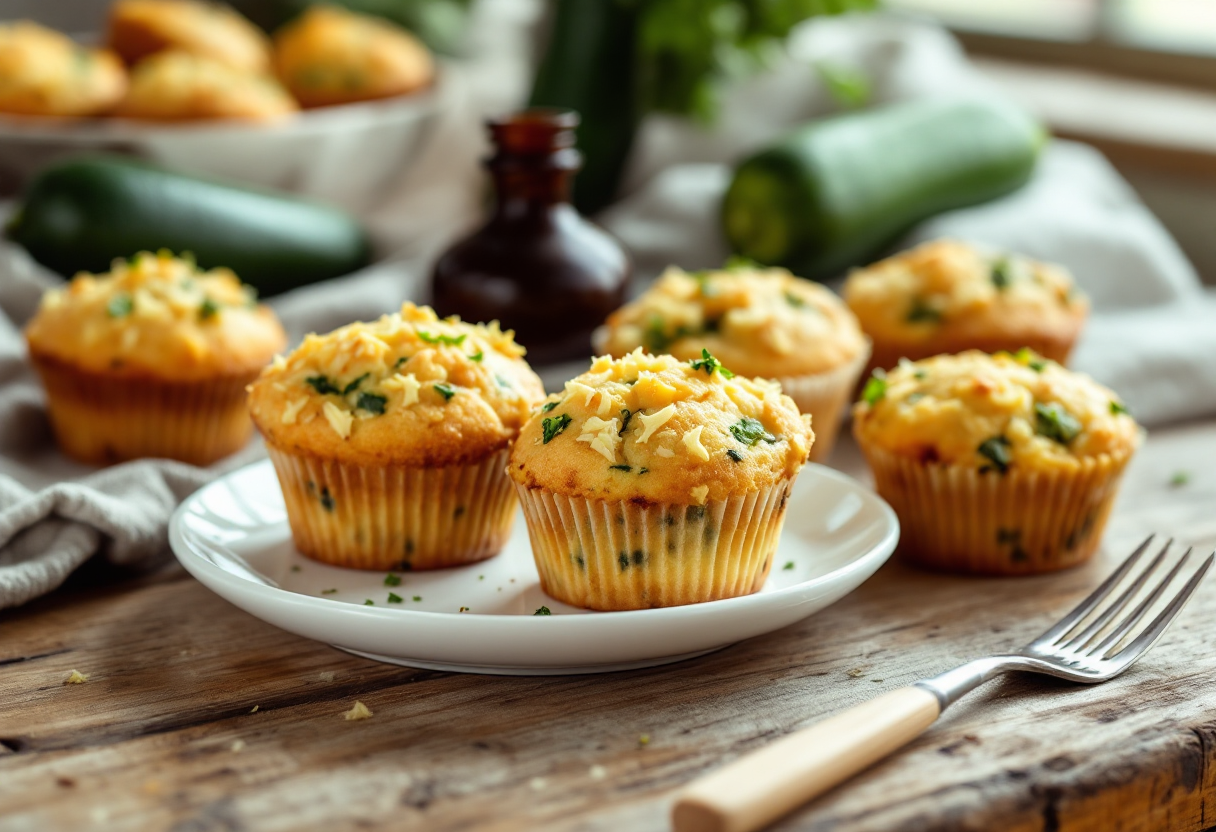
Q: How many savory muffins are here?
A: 10